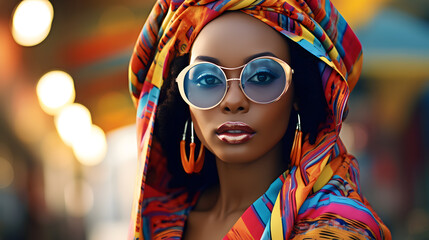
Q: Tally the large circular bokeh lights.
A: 4